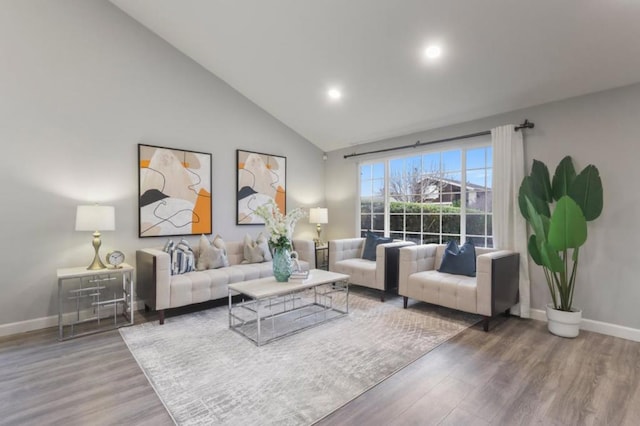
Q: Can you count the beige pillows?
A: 2